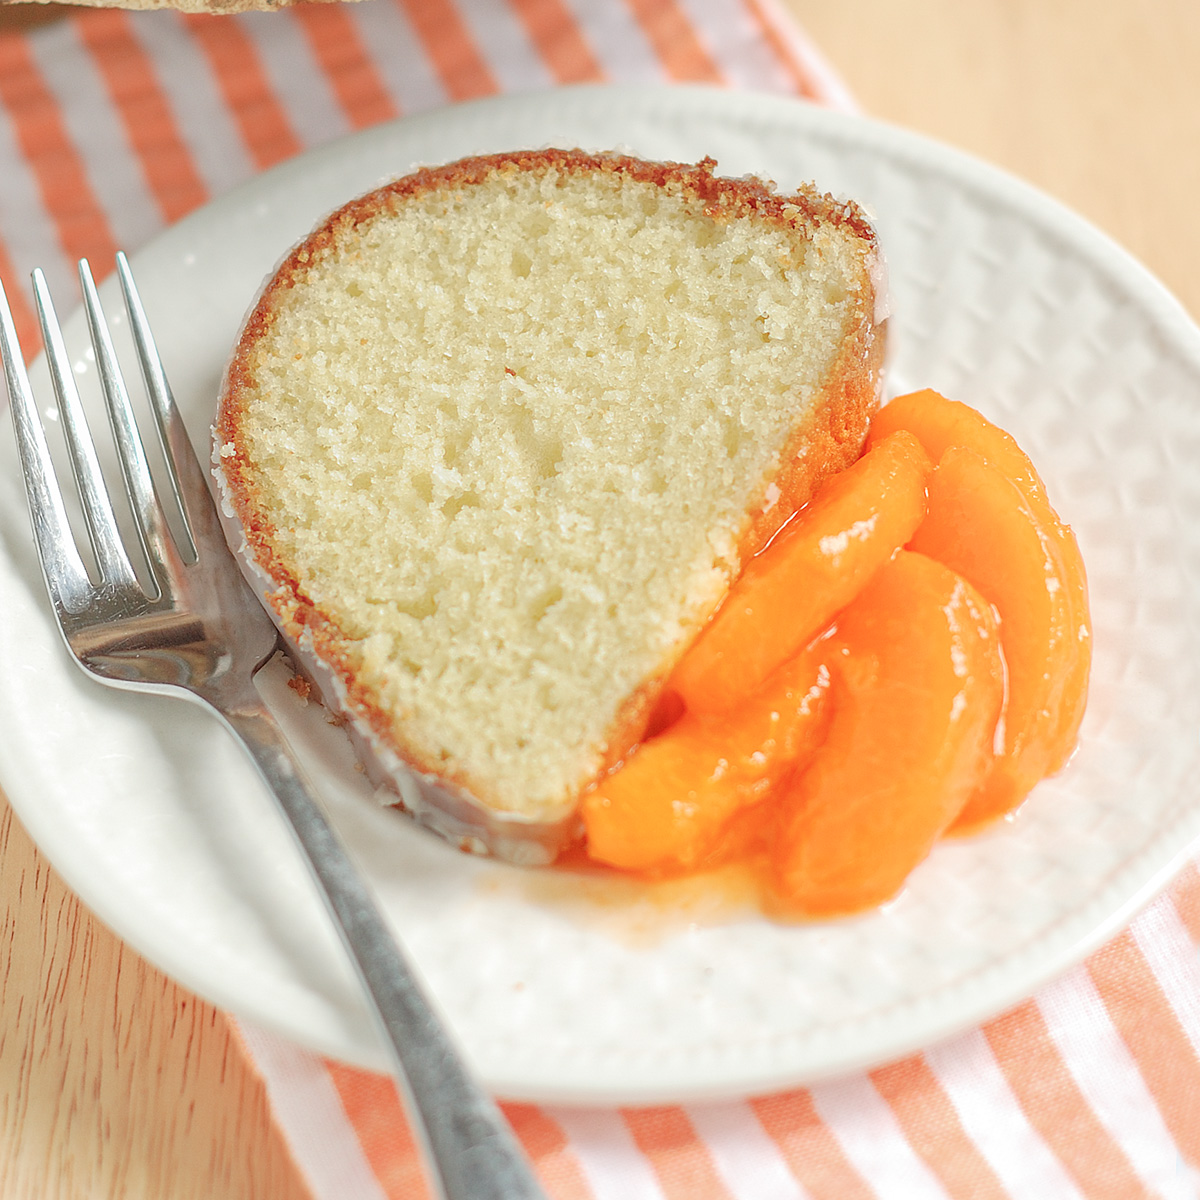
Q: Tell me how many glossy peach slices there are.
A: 5